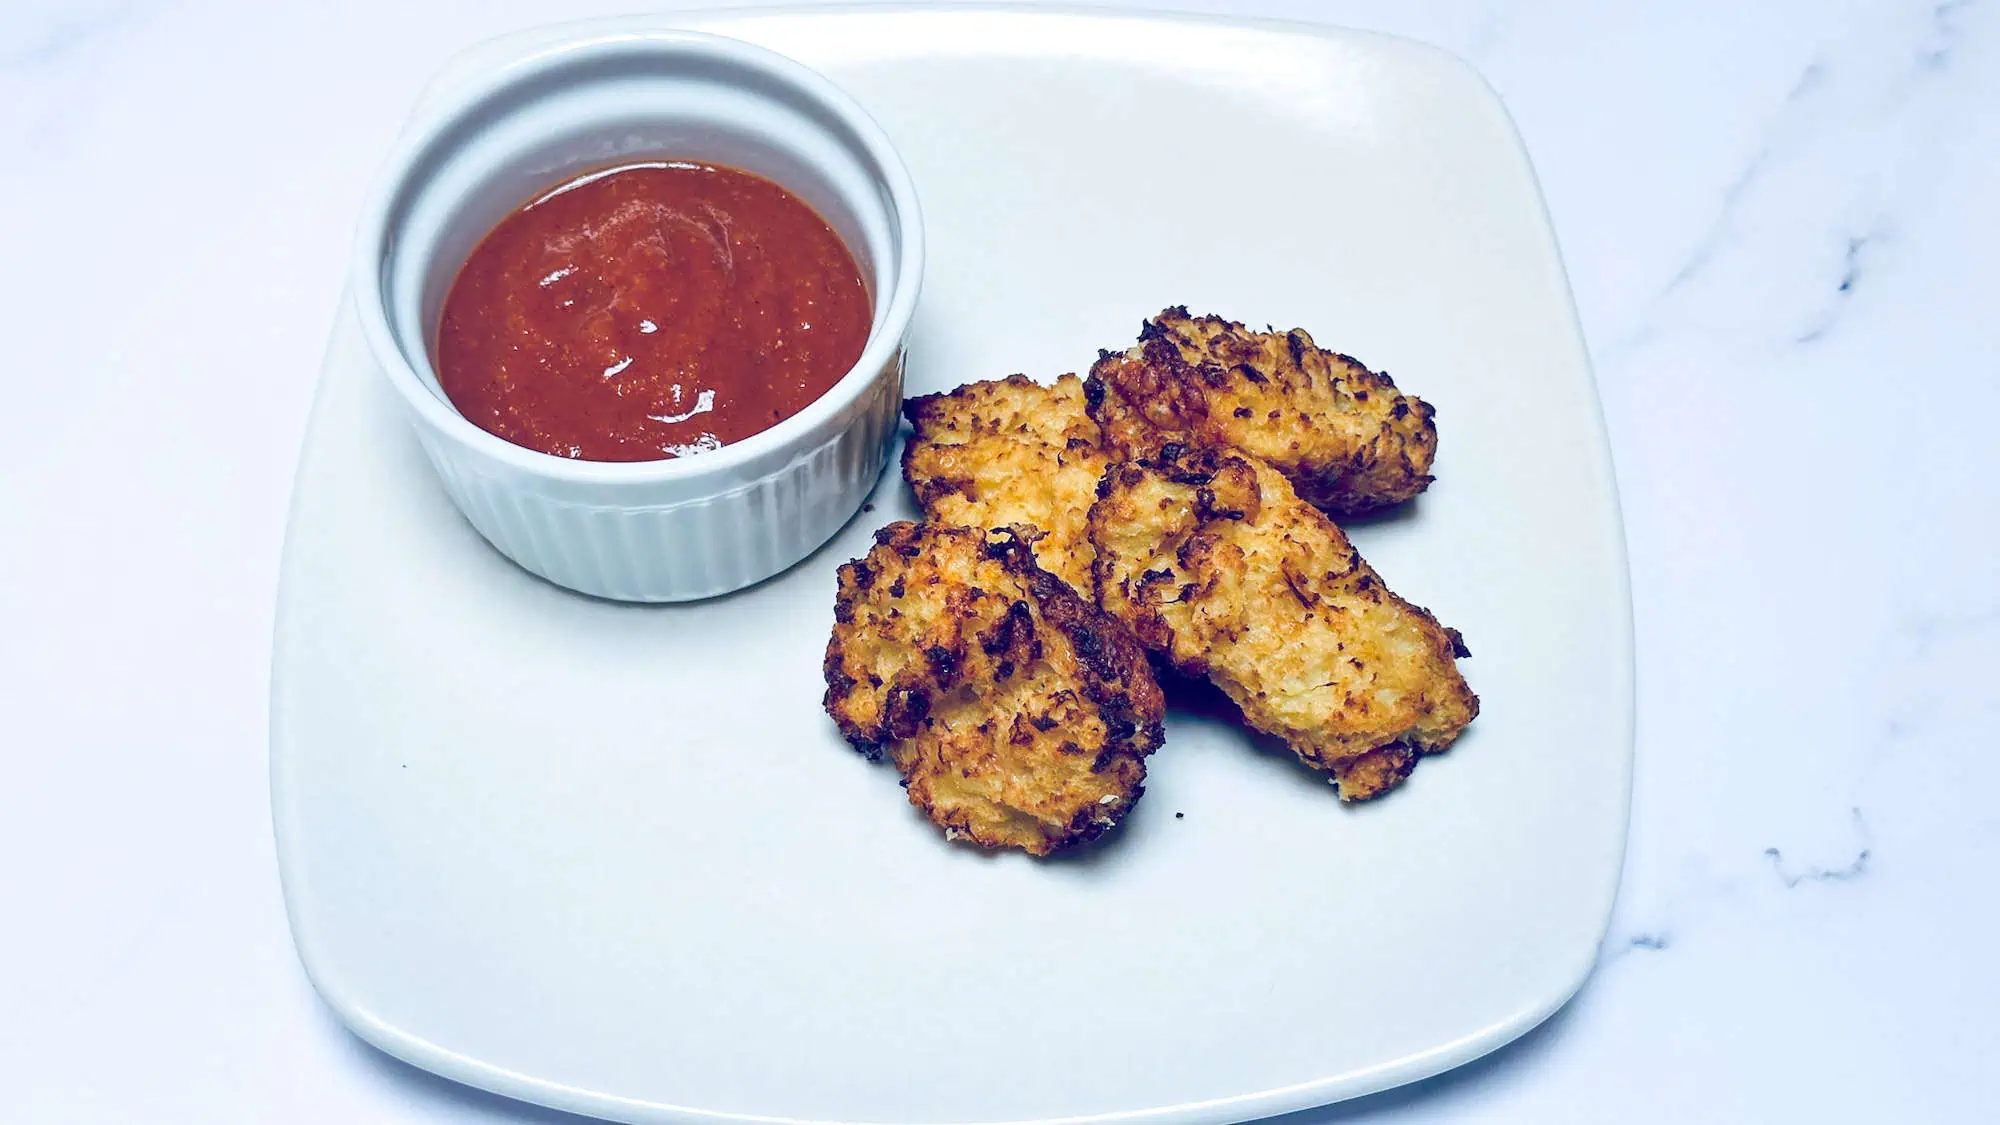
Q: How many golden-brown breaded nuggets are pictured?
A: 4